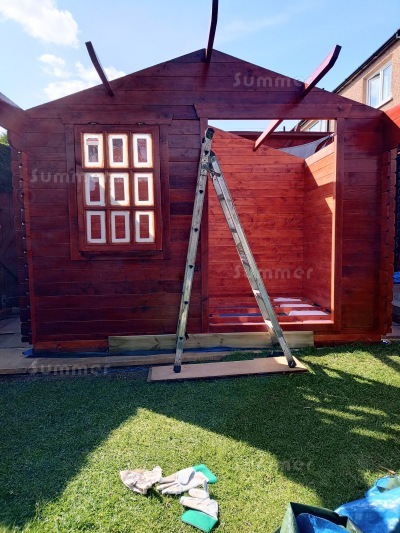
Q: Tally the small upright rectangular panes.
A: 9